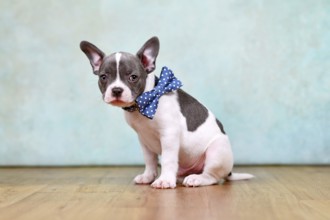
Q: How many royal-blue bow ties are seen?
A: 1